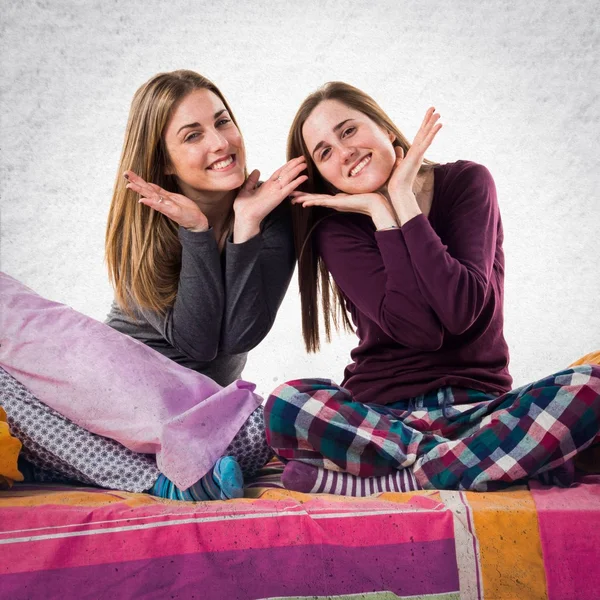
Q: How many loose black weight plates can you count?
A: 0